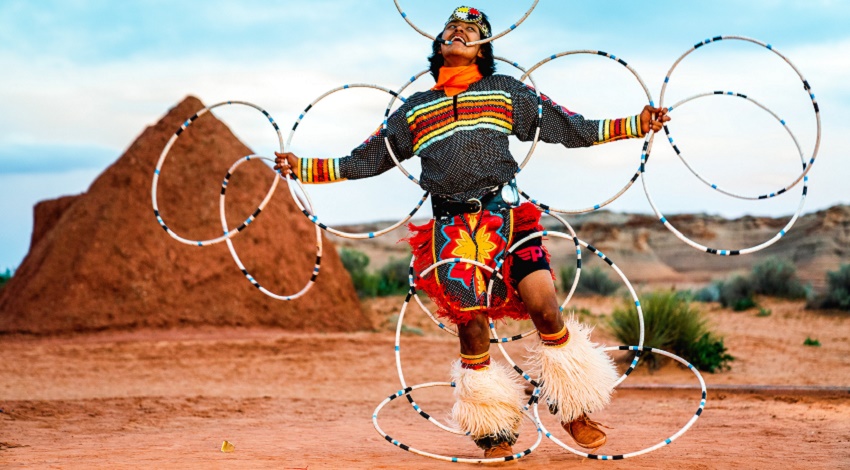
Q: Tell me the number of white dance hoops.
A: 13